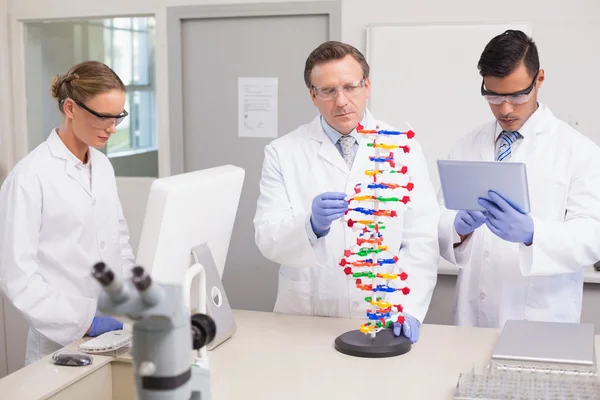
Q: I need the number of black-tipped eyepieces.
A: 2